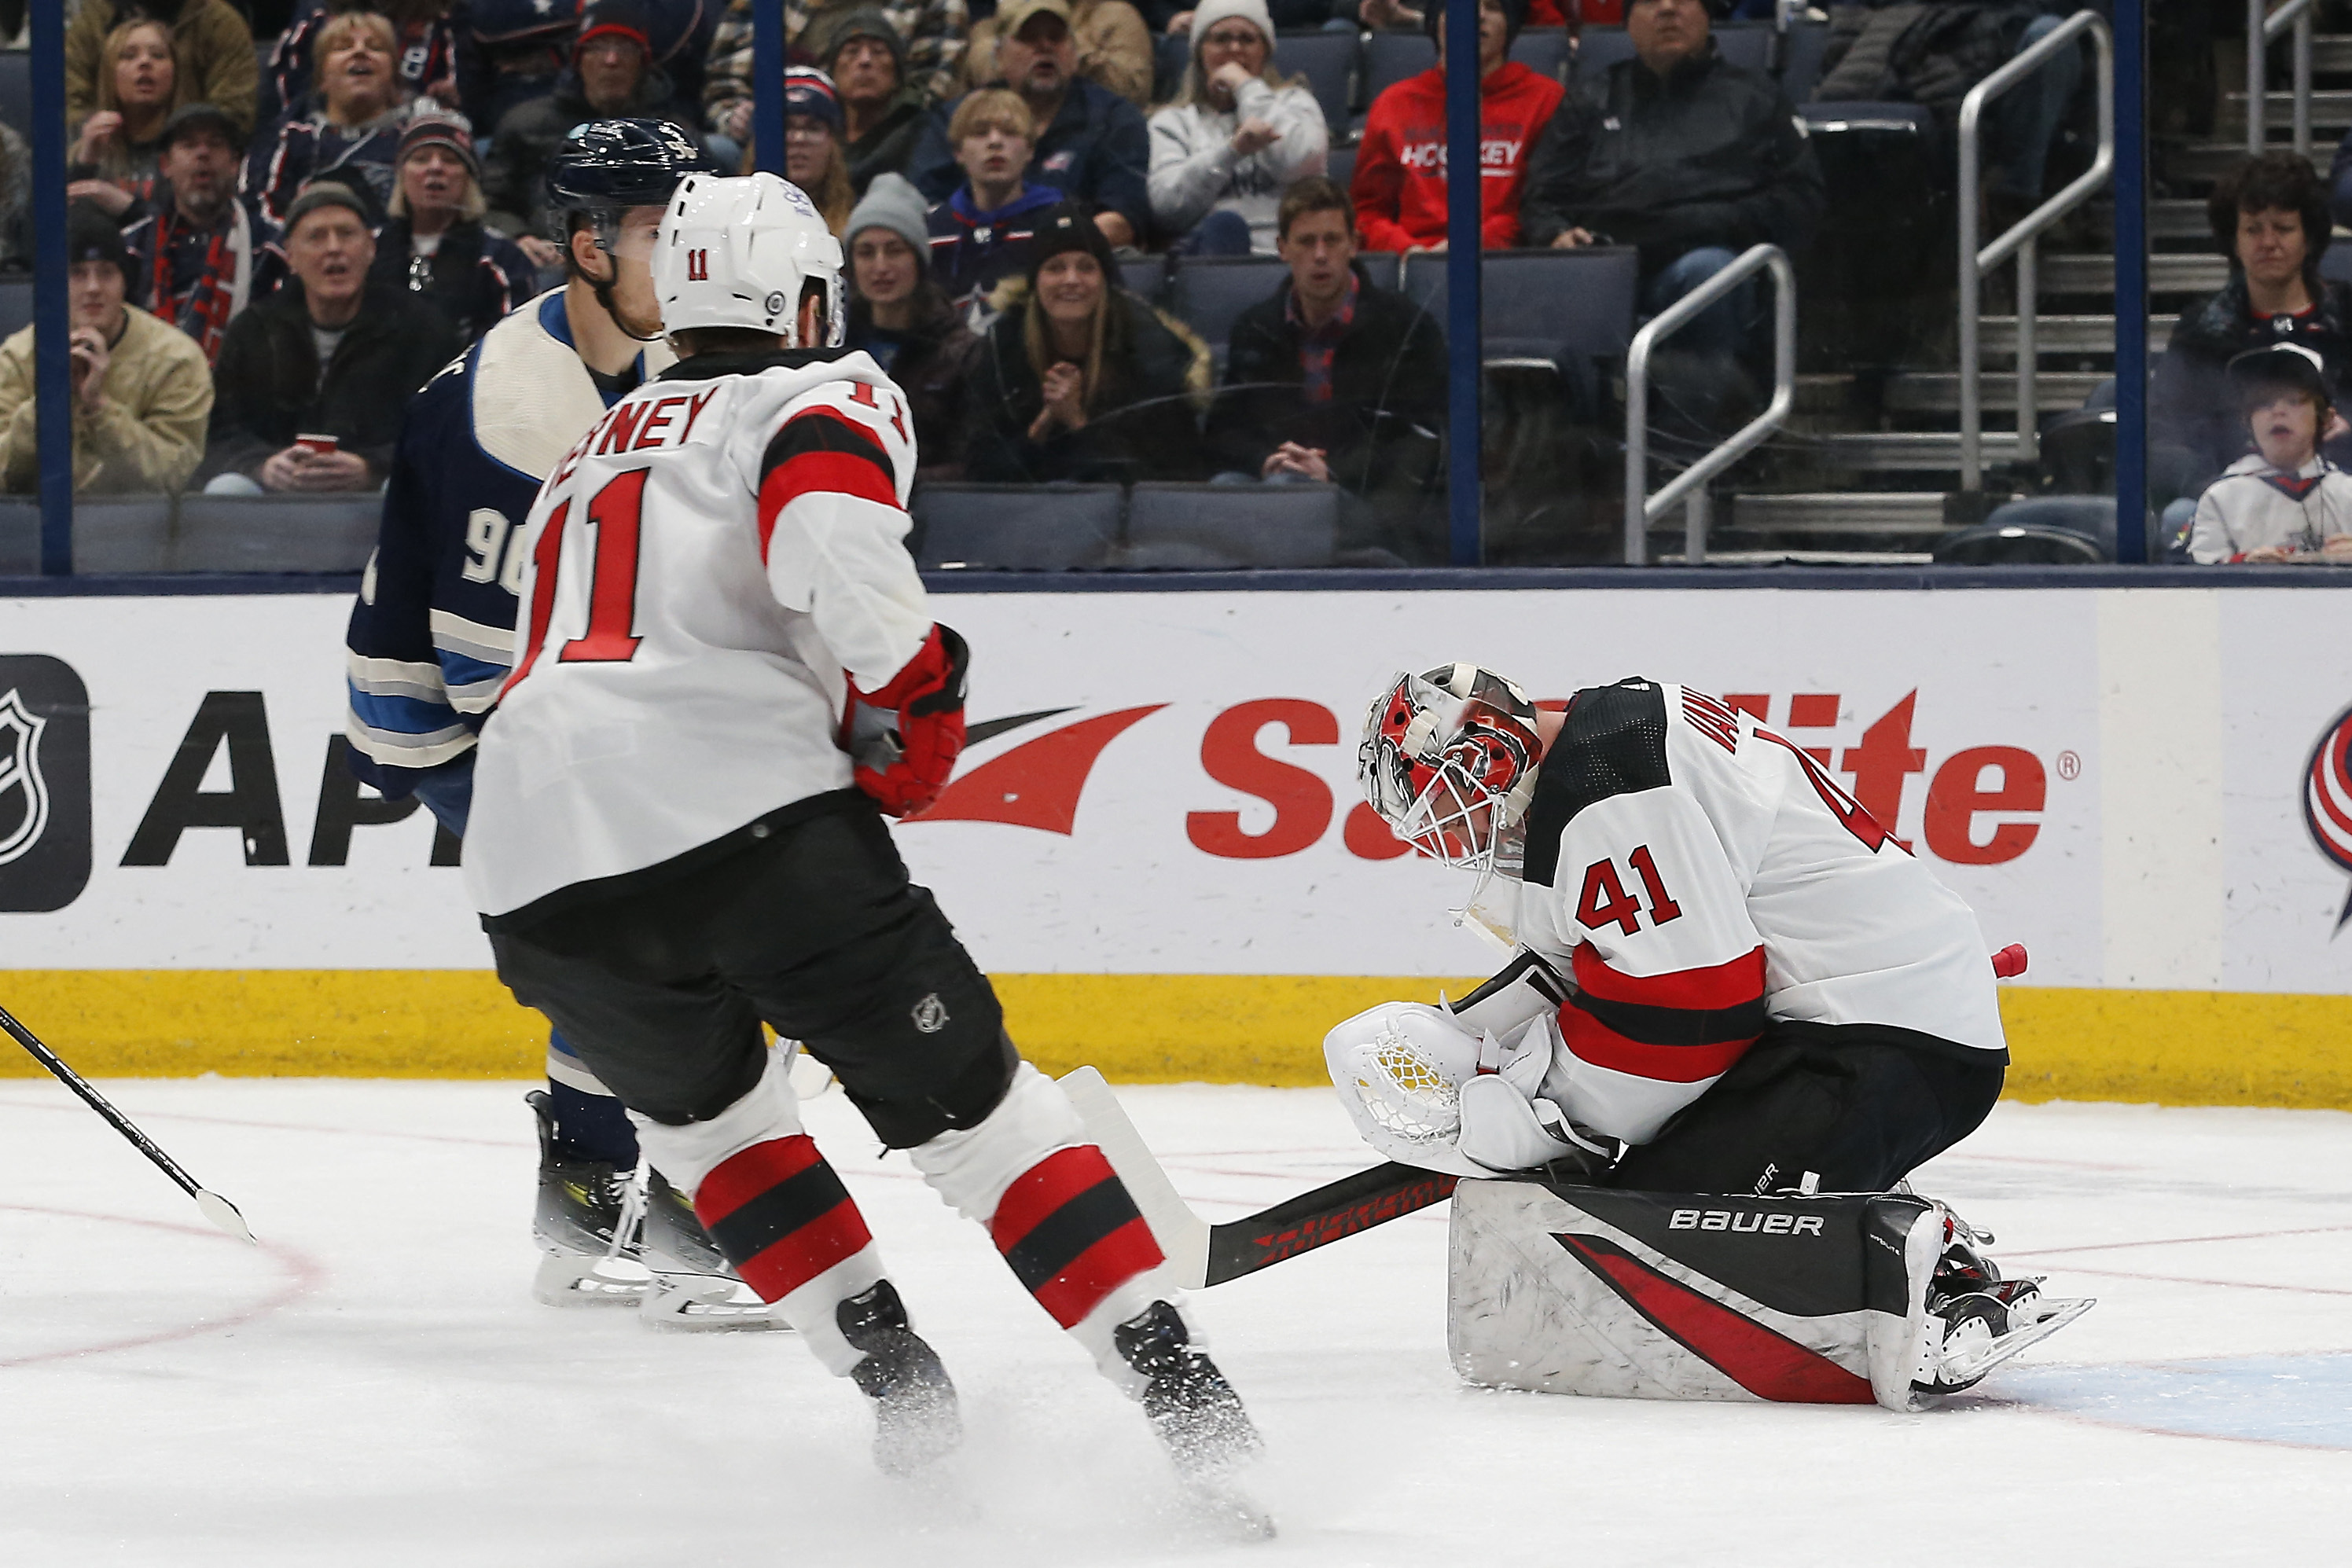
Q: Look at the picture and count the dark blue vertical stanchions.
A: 4